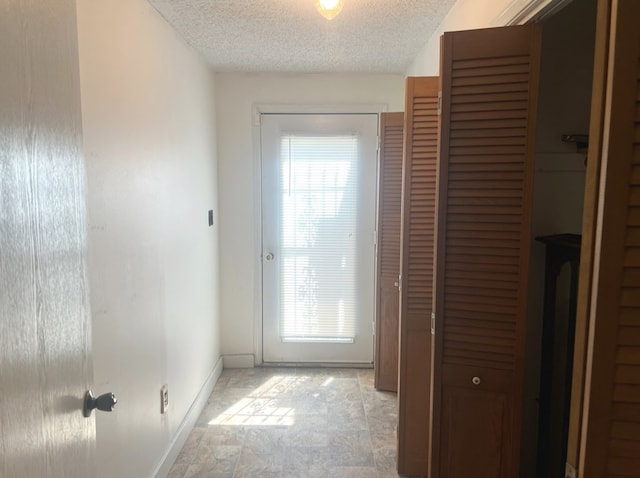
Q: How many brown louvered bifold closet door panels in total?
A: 4